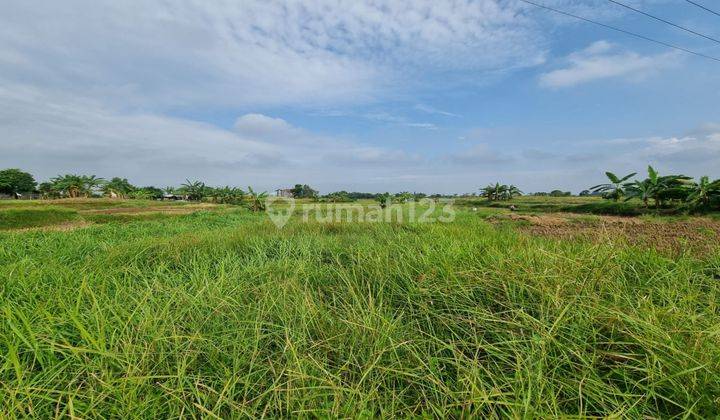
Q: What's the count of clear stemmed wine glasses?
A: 0